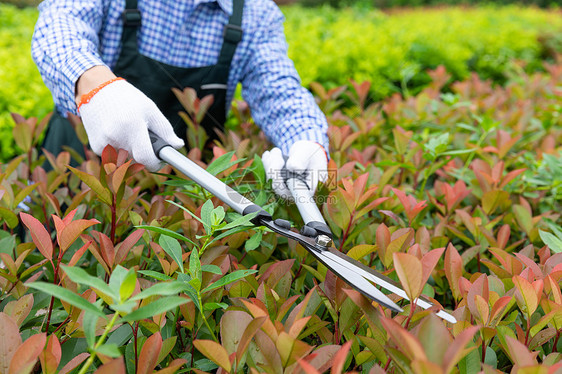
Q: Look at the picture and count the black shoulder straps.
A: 2